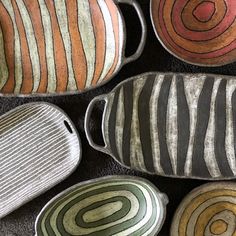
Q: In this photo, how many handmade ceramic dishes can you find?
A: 6